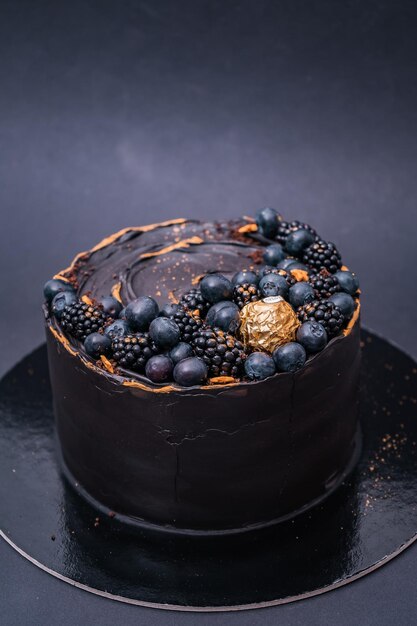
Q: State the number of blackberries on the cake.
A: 11